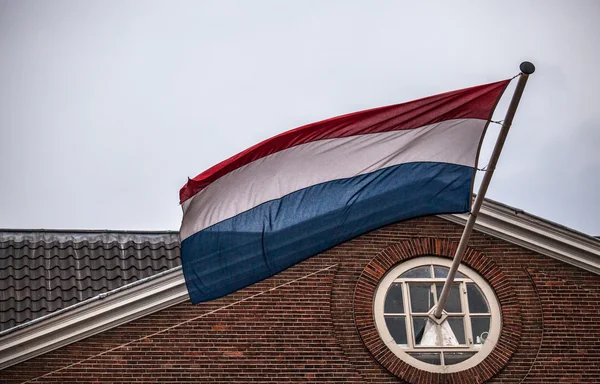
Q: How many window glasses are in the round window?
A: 12